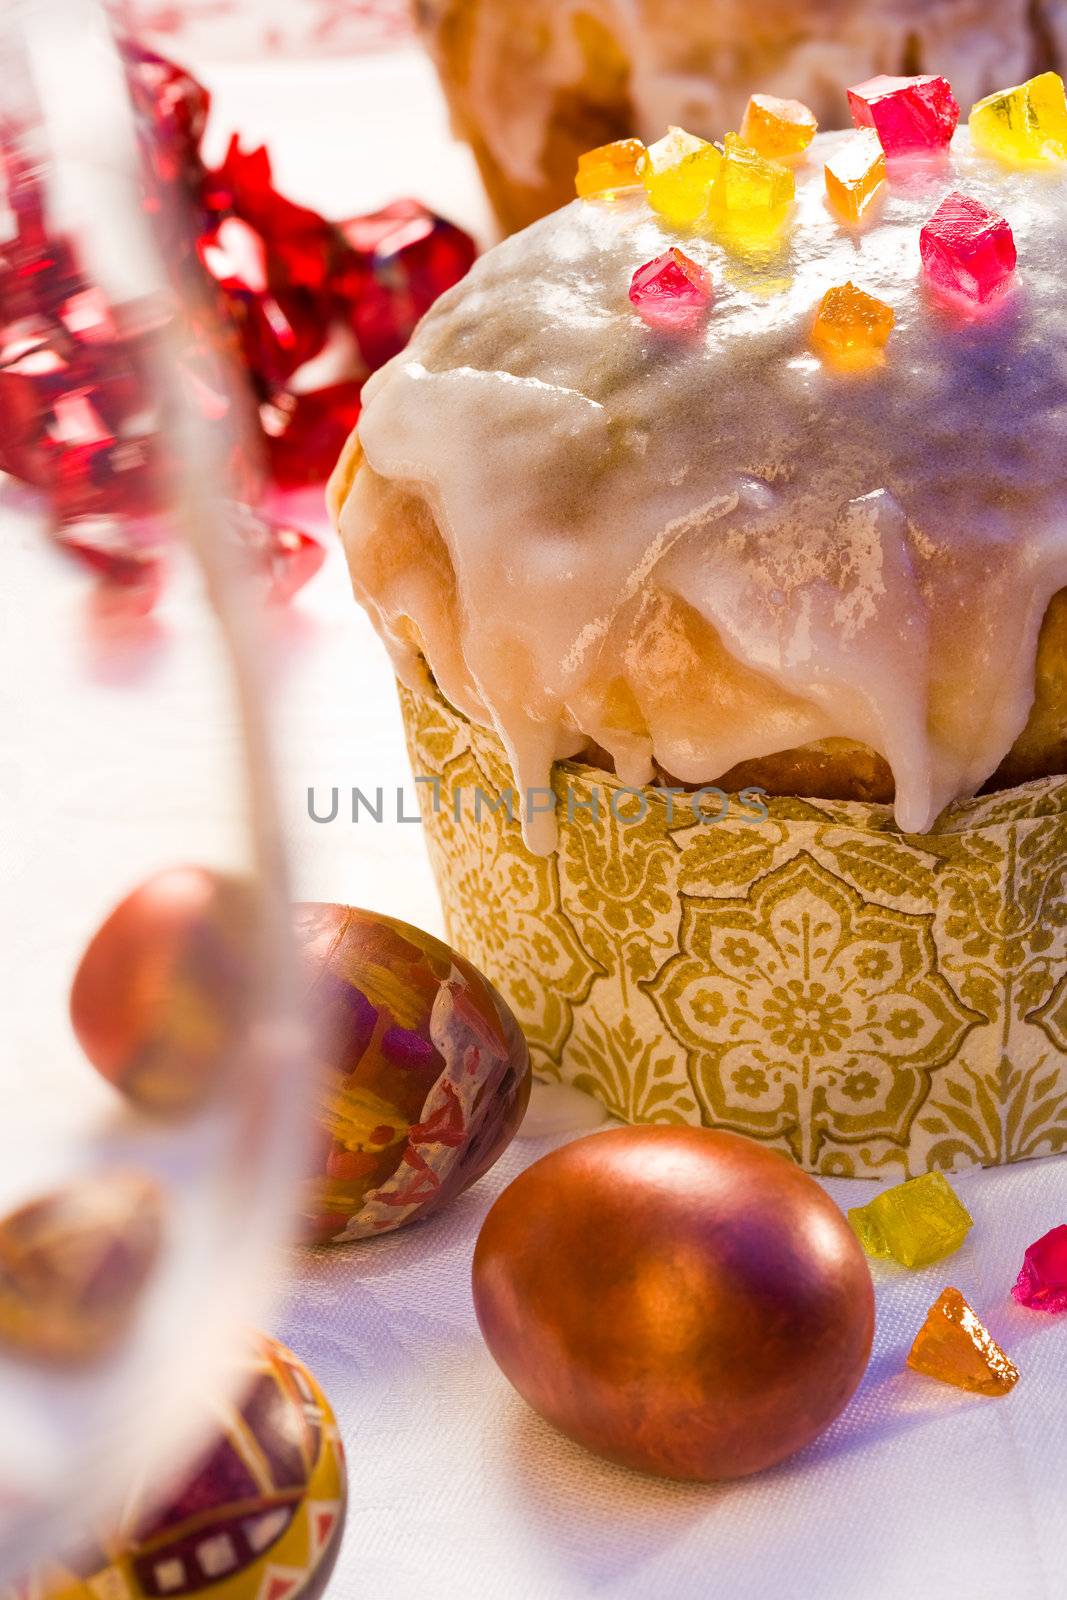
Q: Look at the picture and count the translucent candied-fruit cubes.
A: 13